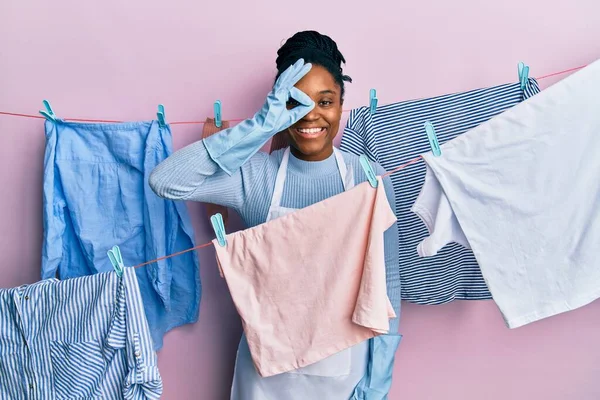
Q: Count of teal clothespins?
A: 9